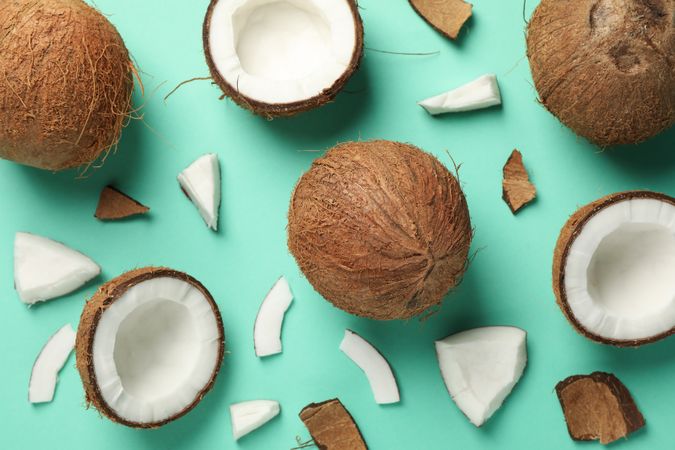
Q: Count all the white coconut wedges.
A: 8